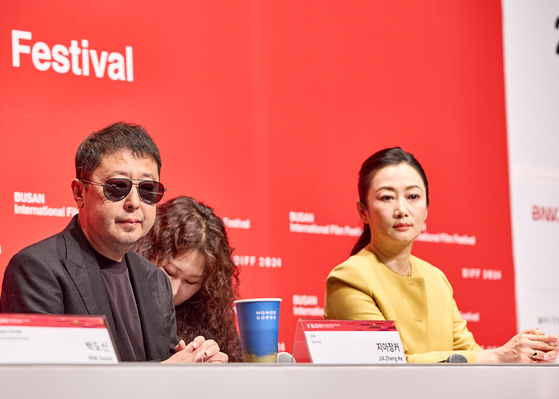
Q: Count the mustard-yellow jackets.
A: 1